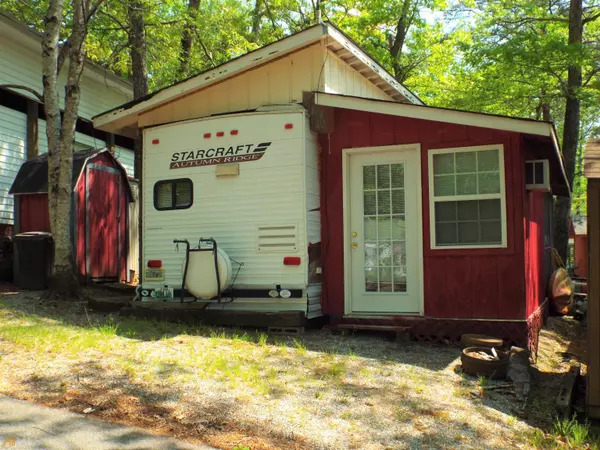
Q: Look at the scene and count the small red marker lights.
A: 5